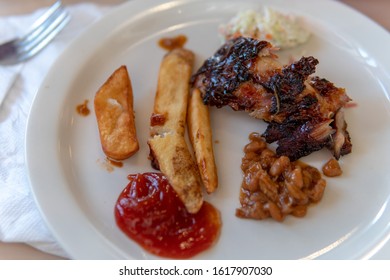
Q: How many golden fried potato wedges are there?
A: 3